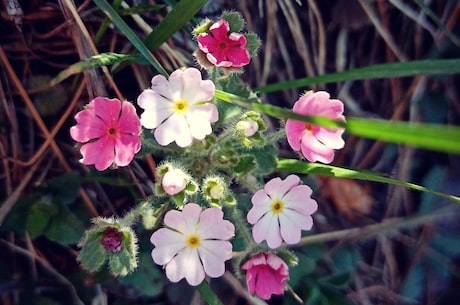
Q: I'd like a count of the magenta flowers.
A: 4